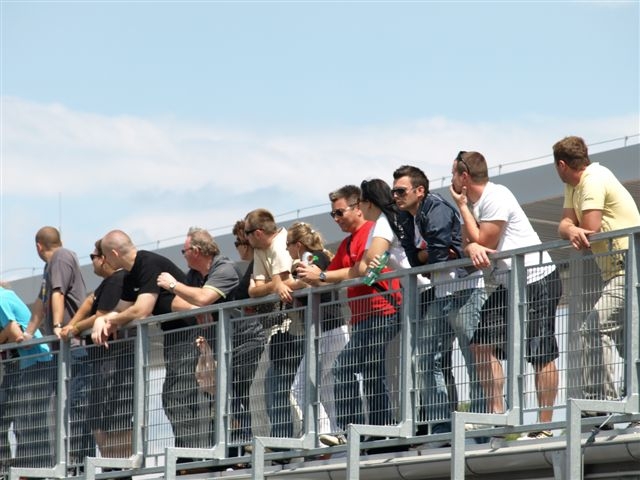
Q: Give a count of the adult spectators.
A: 13